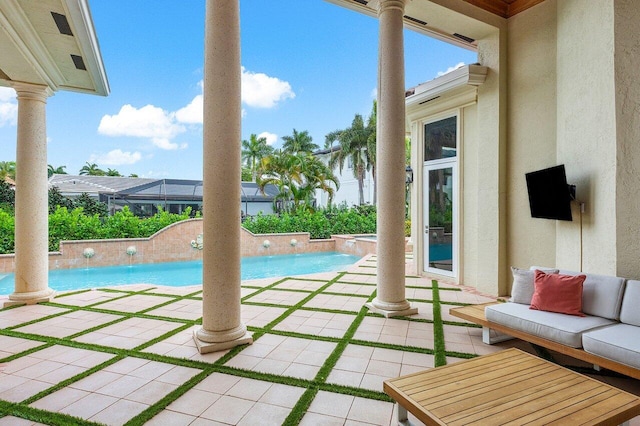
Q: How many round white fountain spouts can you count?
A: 4